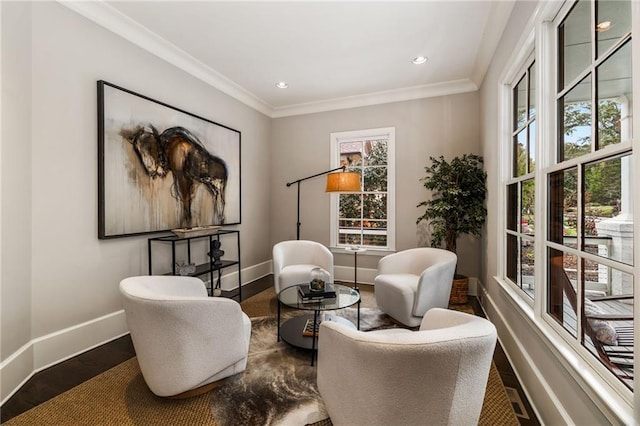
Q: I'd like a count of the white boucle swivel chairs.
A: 4